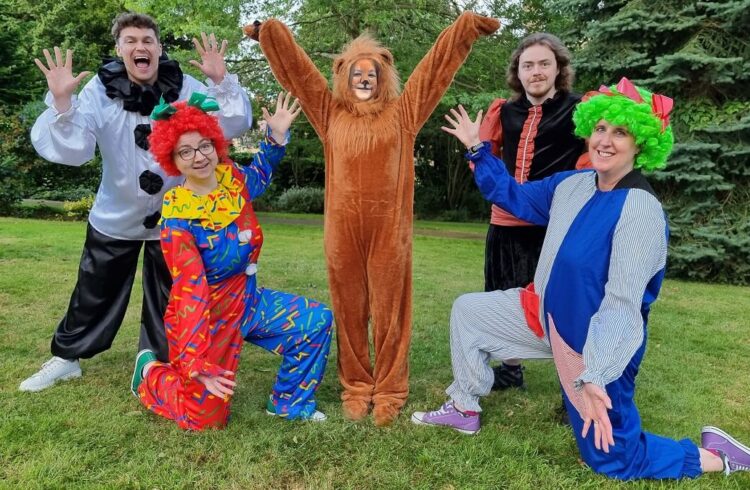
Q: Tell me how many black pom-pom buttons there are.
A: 3